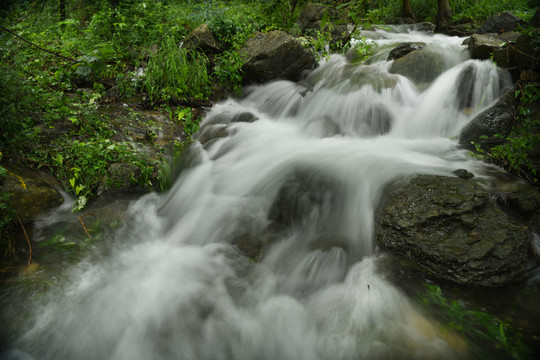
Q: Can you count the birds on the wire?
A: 0